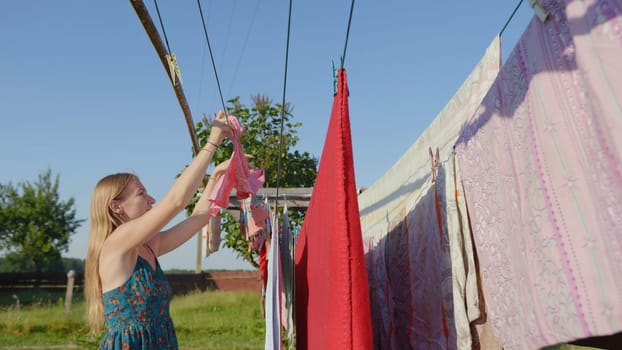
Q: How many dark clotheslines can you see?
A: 5